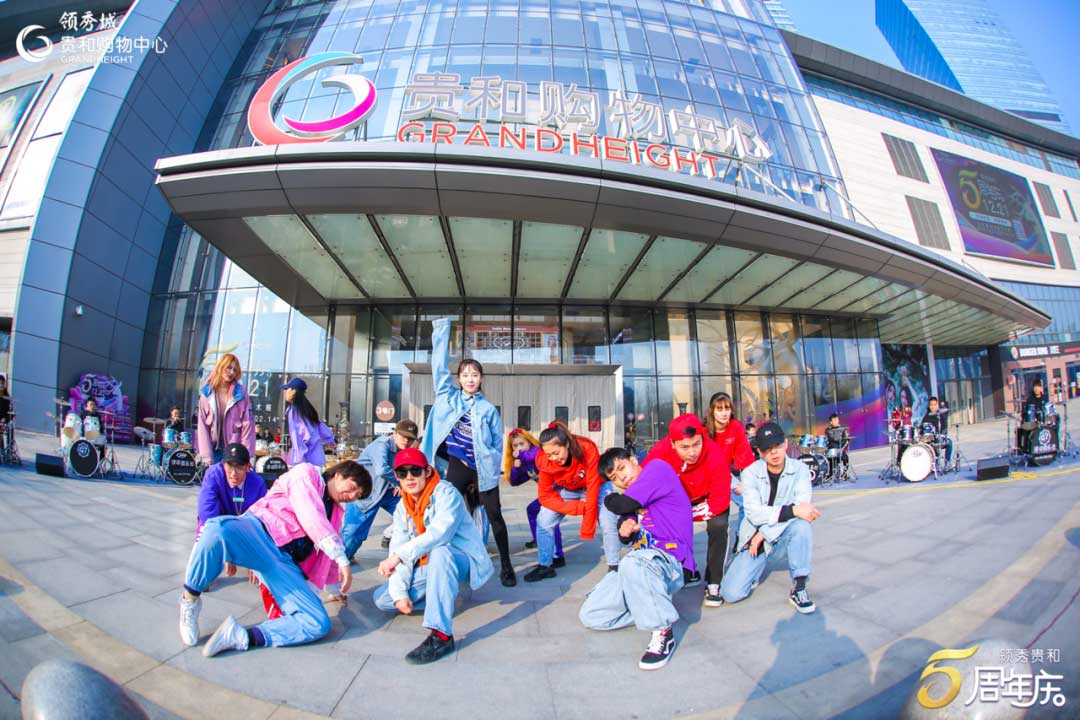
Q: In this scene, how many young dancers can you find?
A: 13